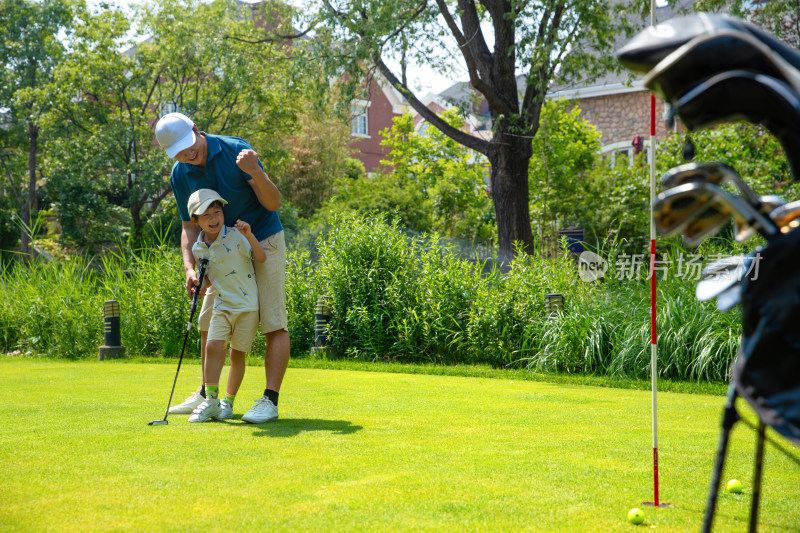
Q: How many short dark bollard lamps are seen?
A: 3